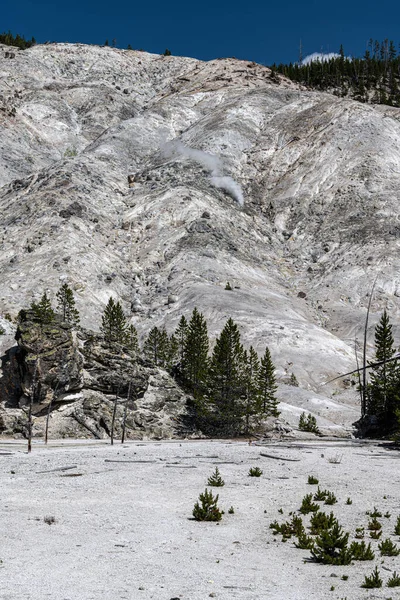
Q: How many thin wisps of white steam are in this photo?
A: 1